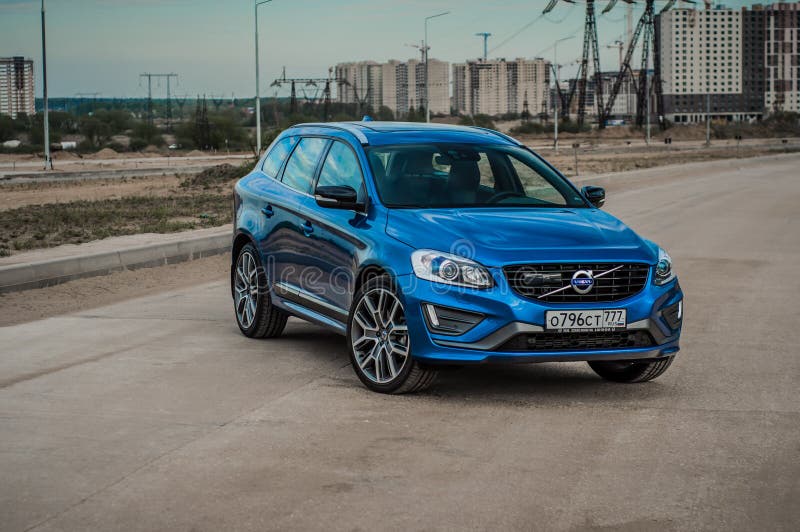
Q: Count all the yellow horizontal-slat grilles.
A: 0